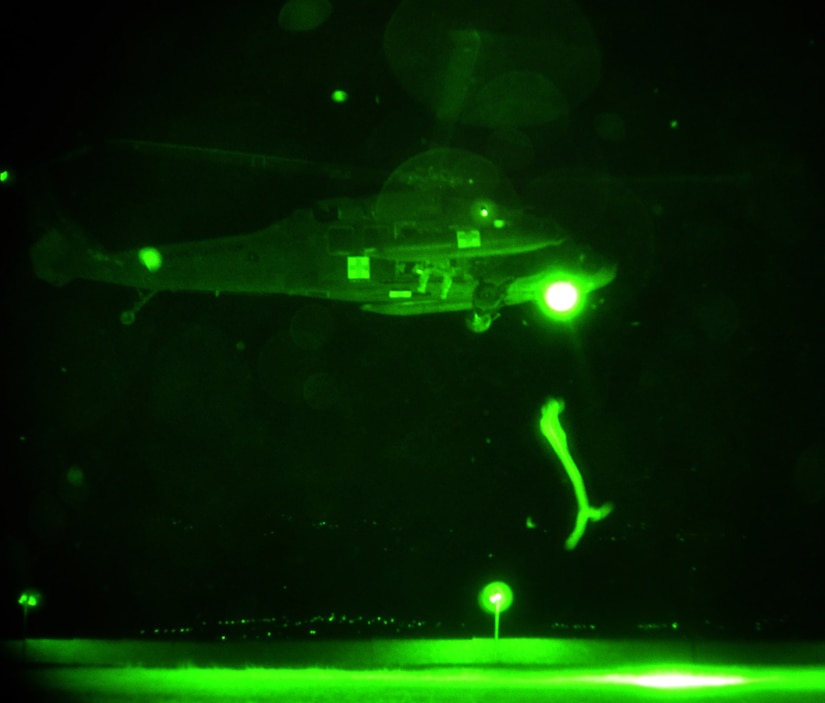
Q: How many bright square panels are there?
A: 2